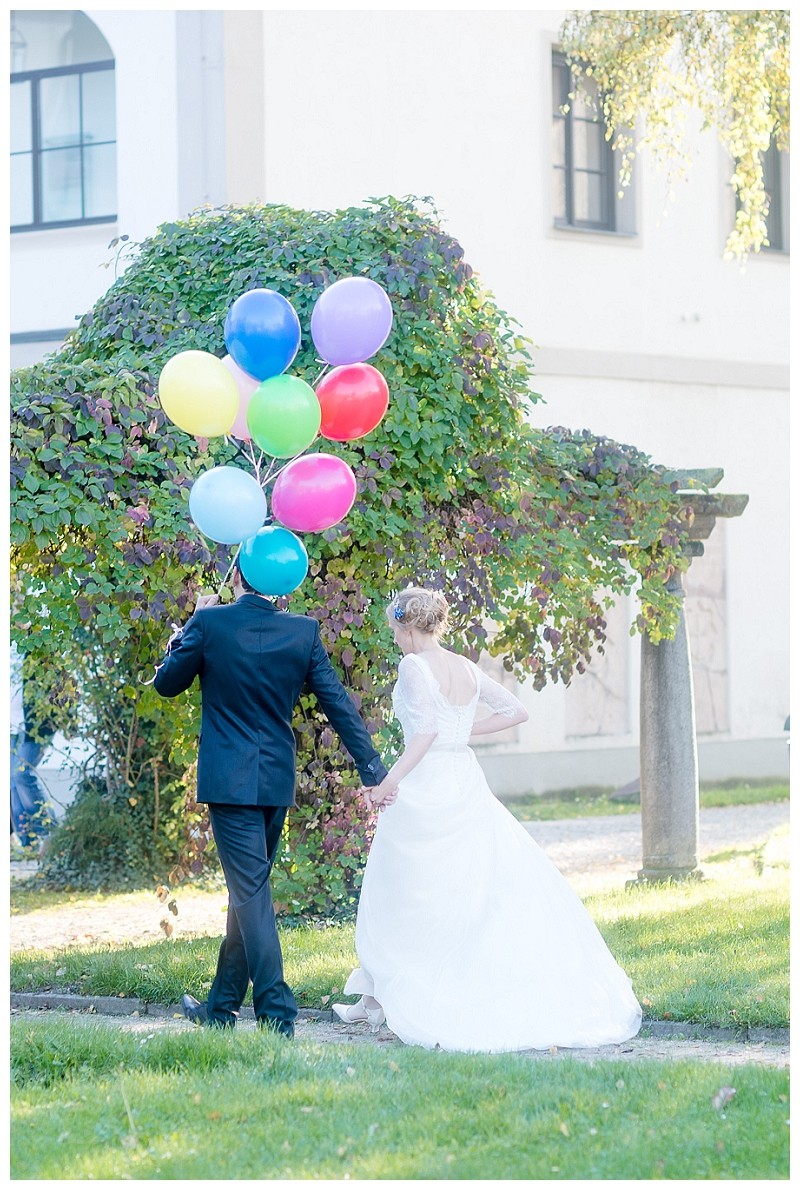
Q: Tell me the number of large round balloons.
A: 9